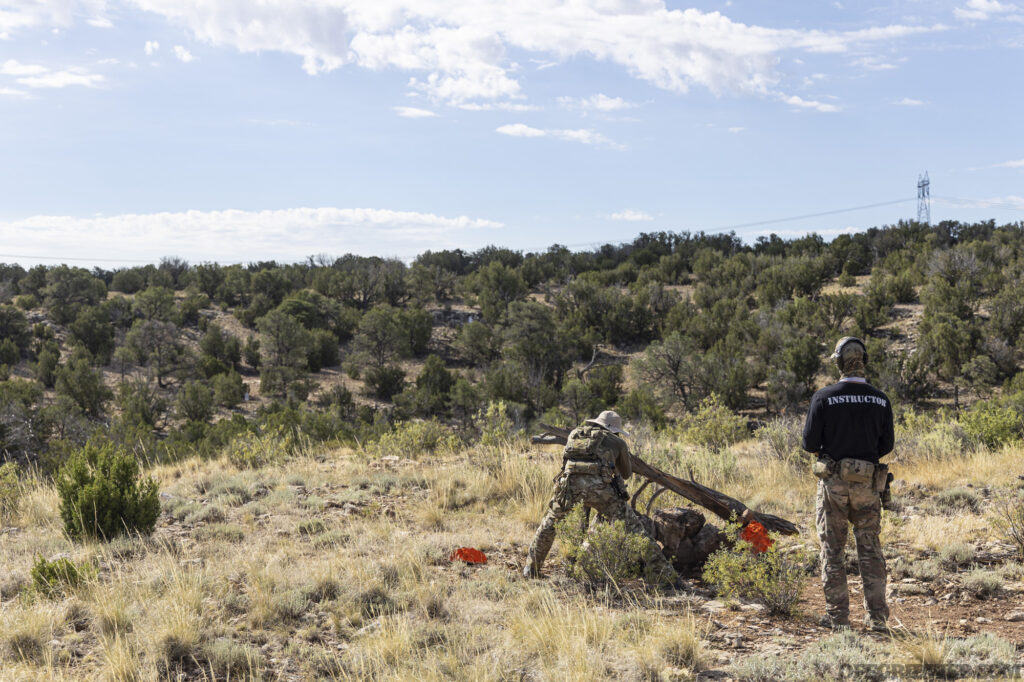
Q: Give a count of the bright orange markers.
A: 2